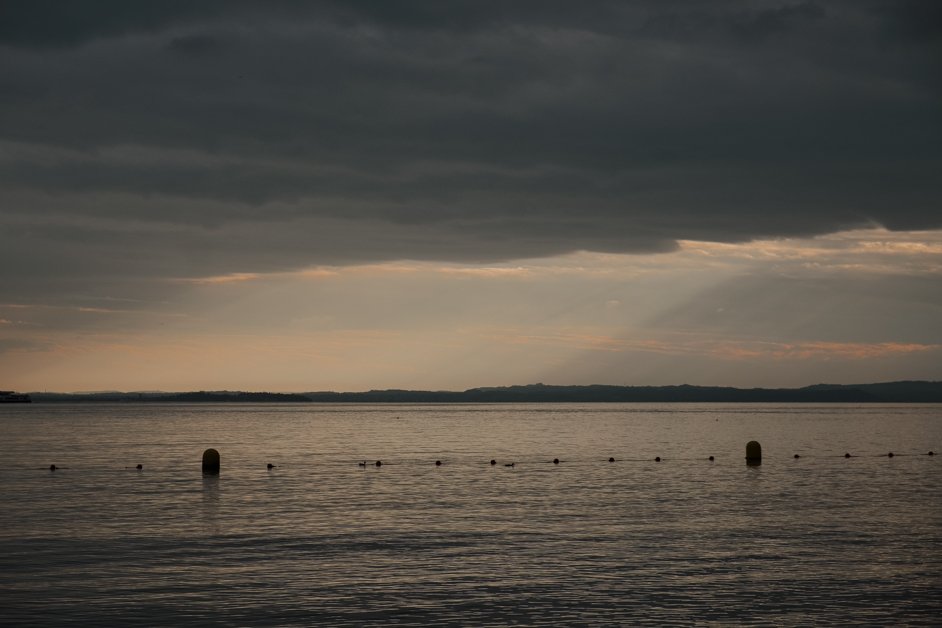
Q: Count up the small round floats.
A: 14